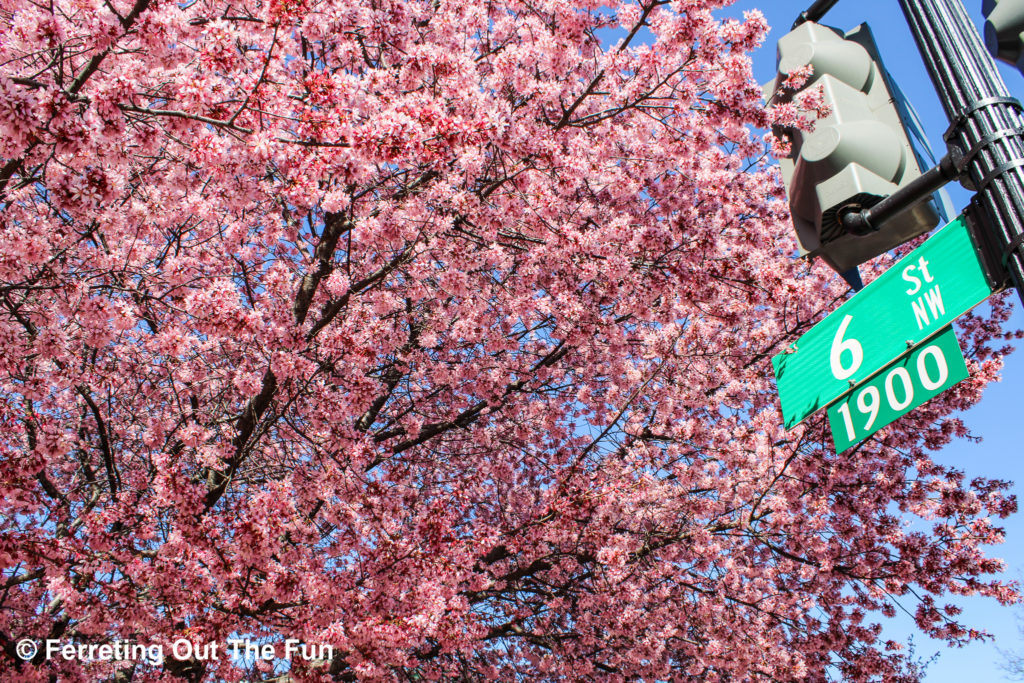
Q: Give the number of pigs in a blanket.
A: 0